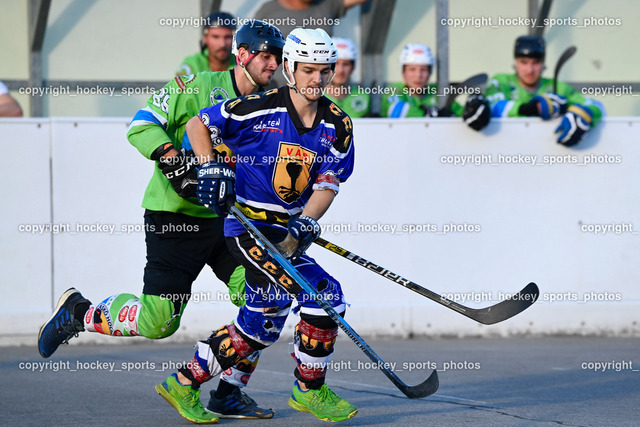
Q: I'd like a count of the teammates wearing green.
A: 5